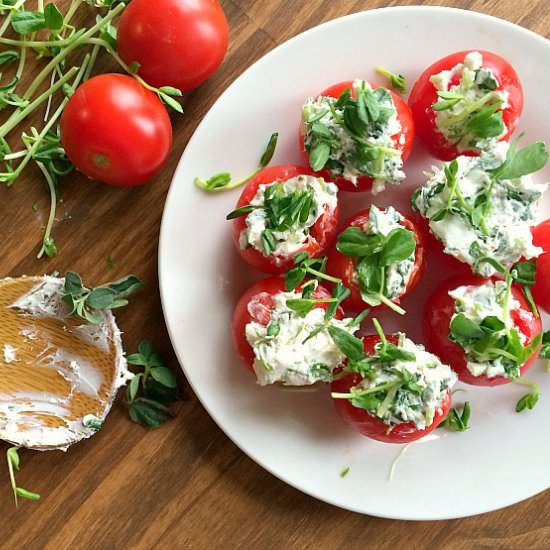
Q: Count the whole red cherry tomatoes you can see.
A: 2